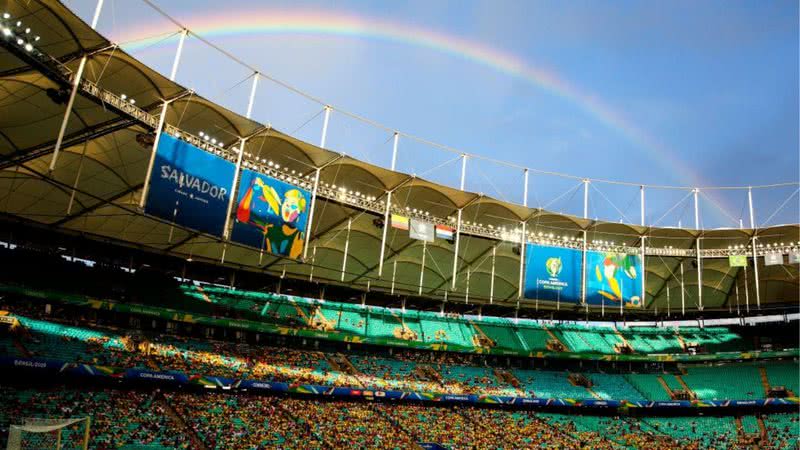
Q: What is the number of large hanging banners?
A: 4